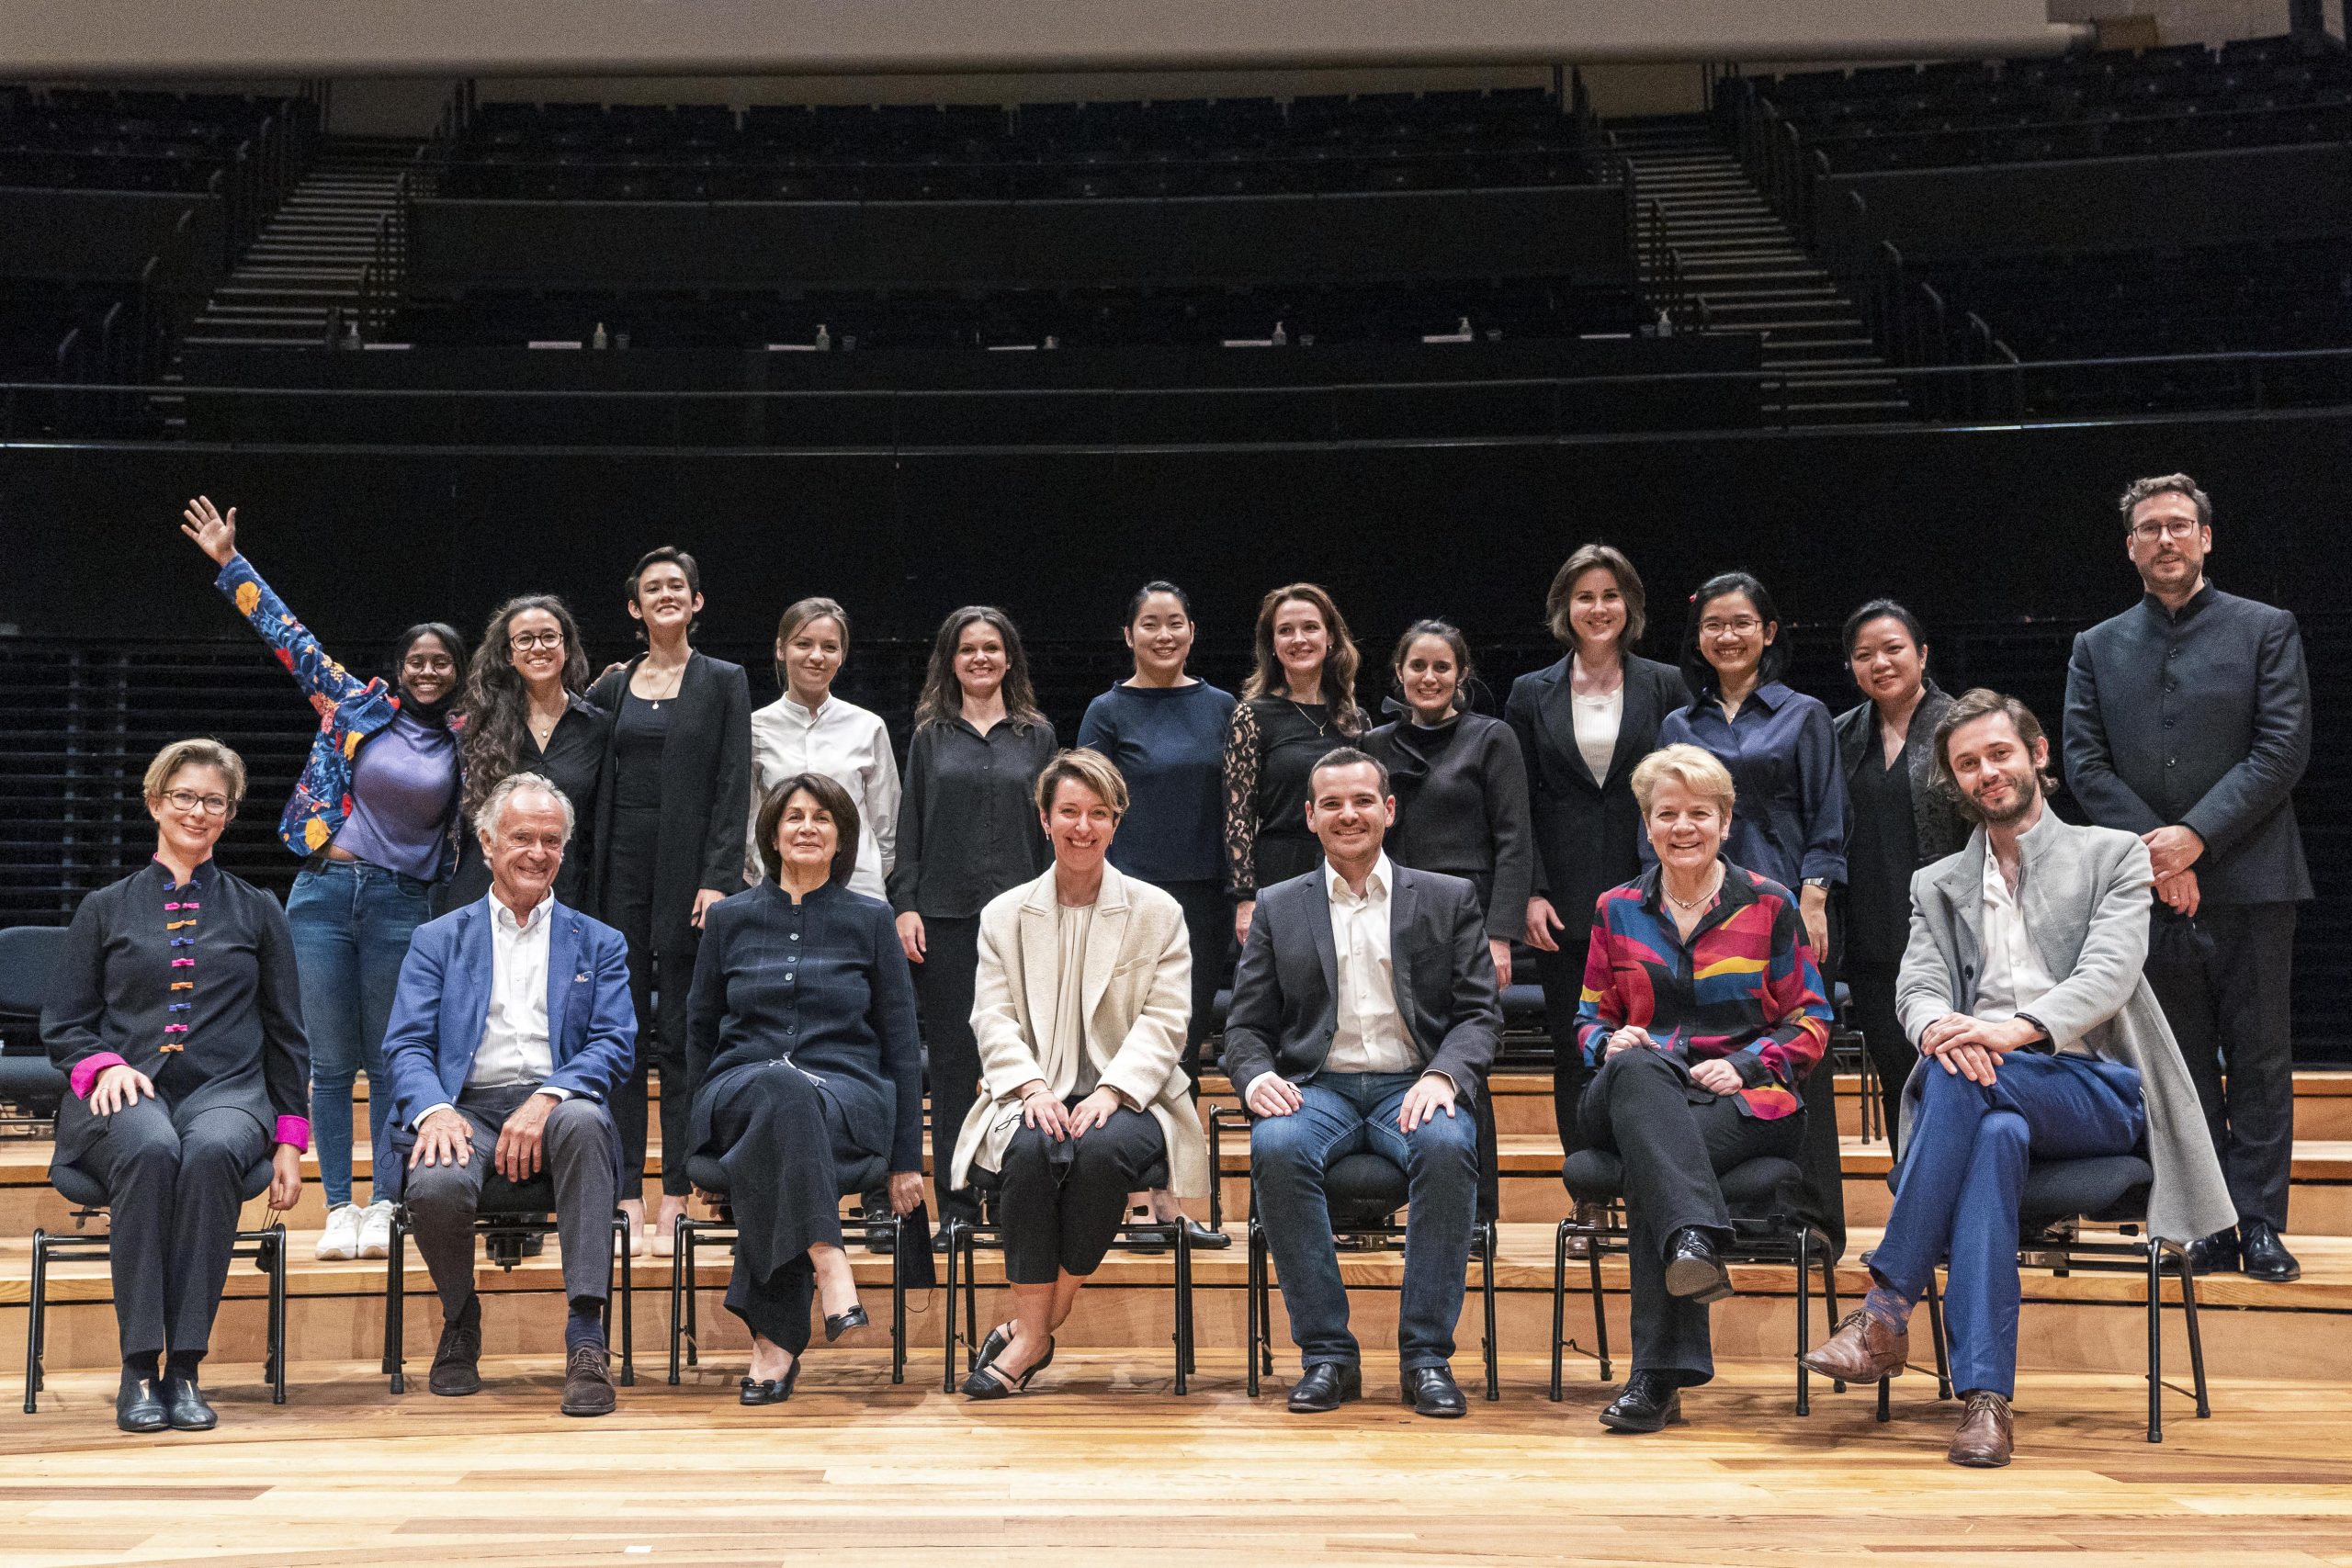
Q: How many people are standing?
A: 12